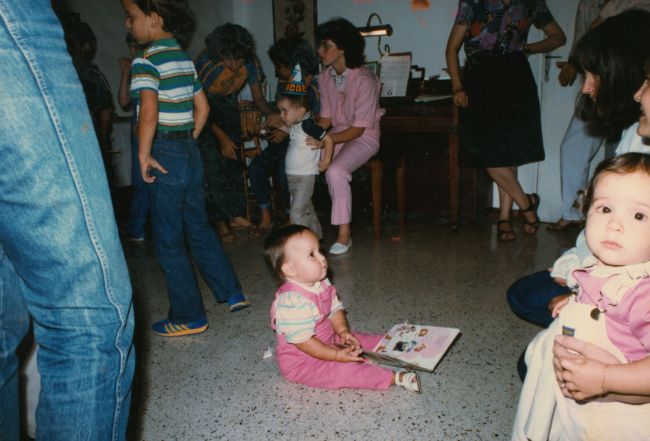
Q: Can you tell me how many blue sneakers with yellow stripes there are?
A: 2